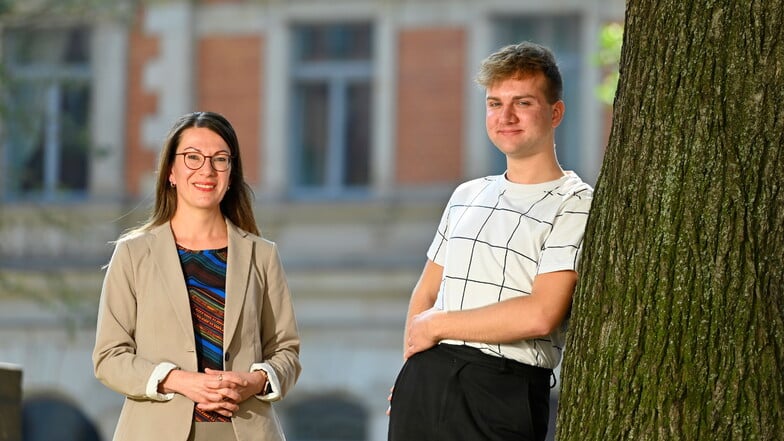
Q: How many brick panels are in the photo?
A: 3